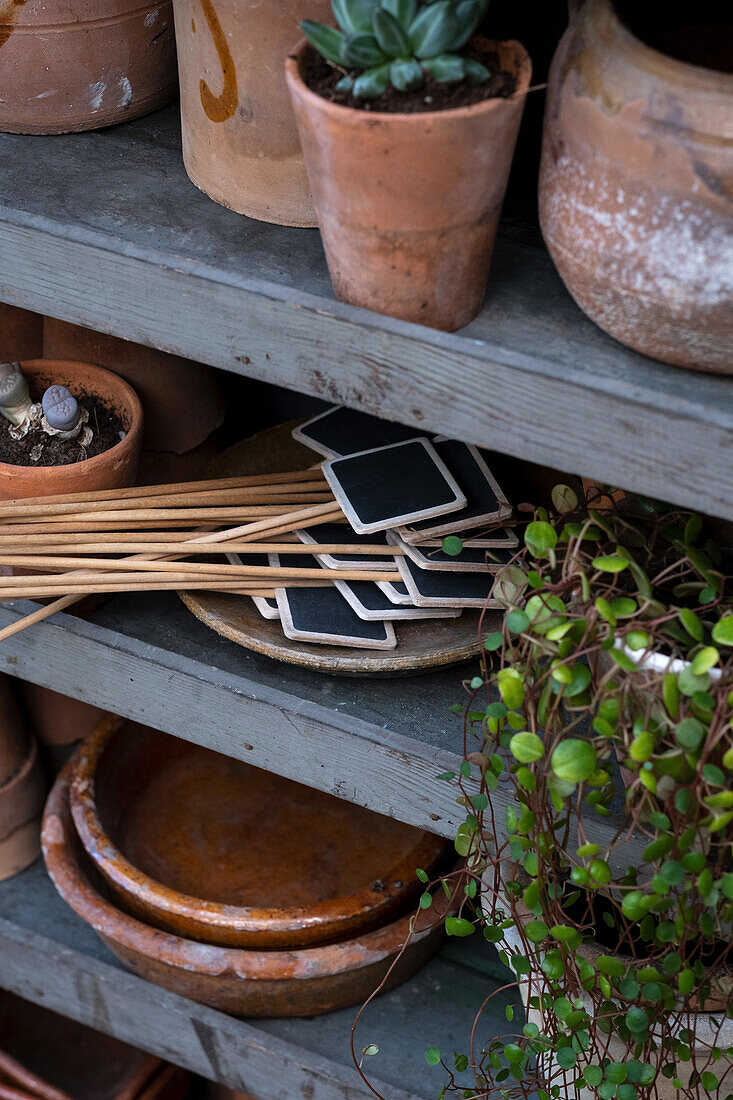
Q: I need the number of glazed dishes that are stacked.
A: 2